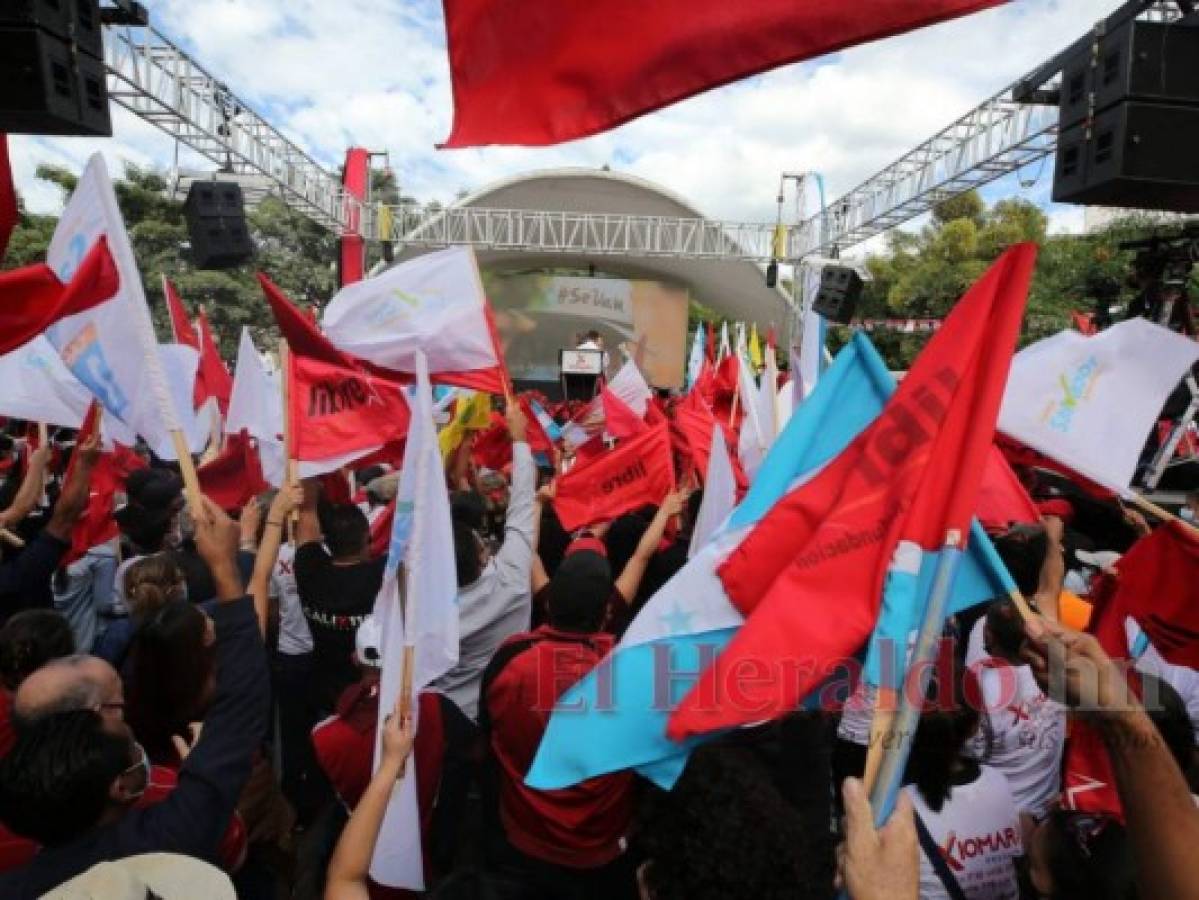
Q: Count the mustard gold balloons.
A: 0